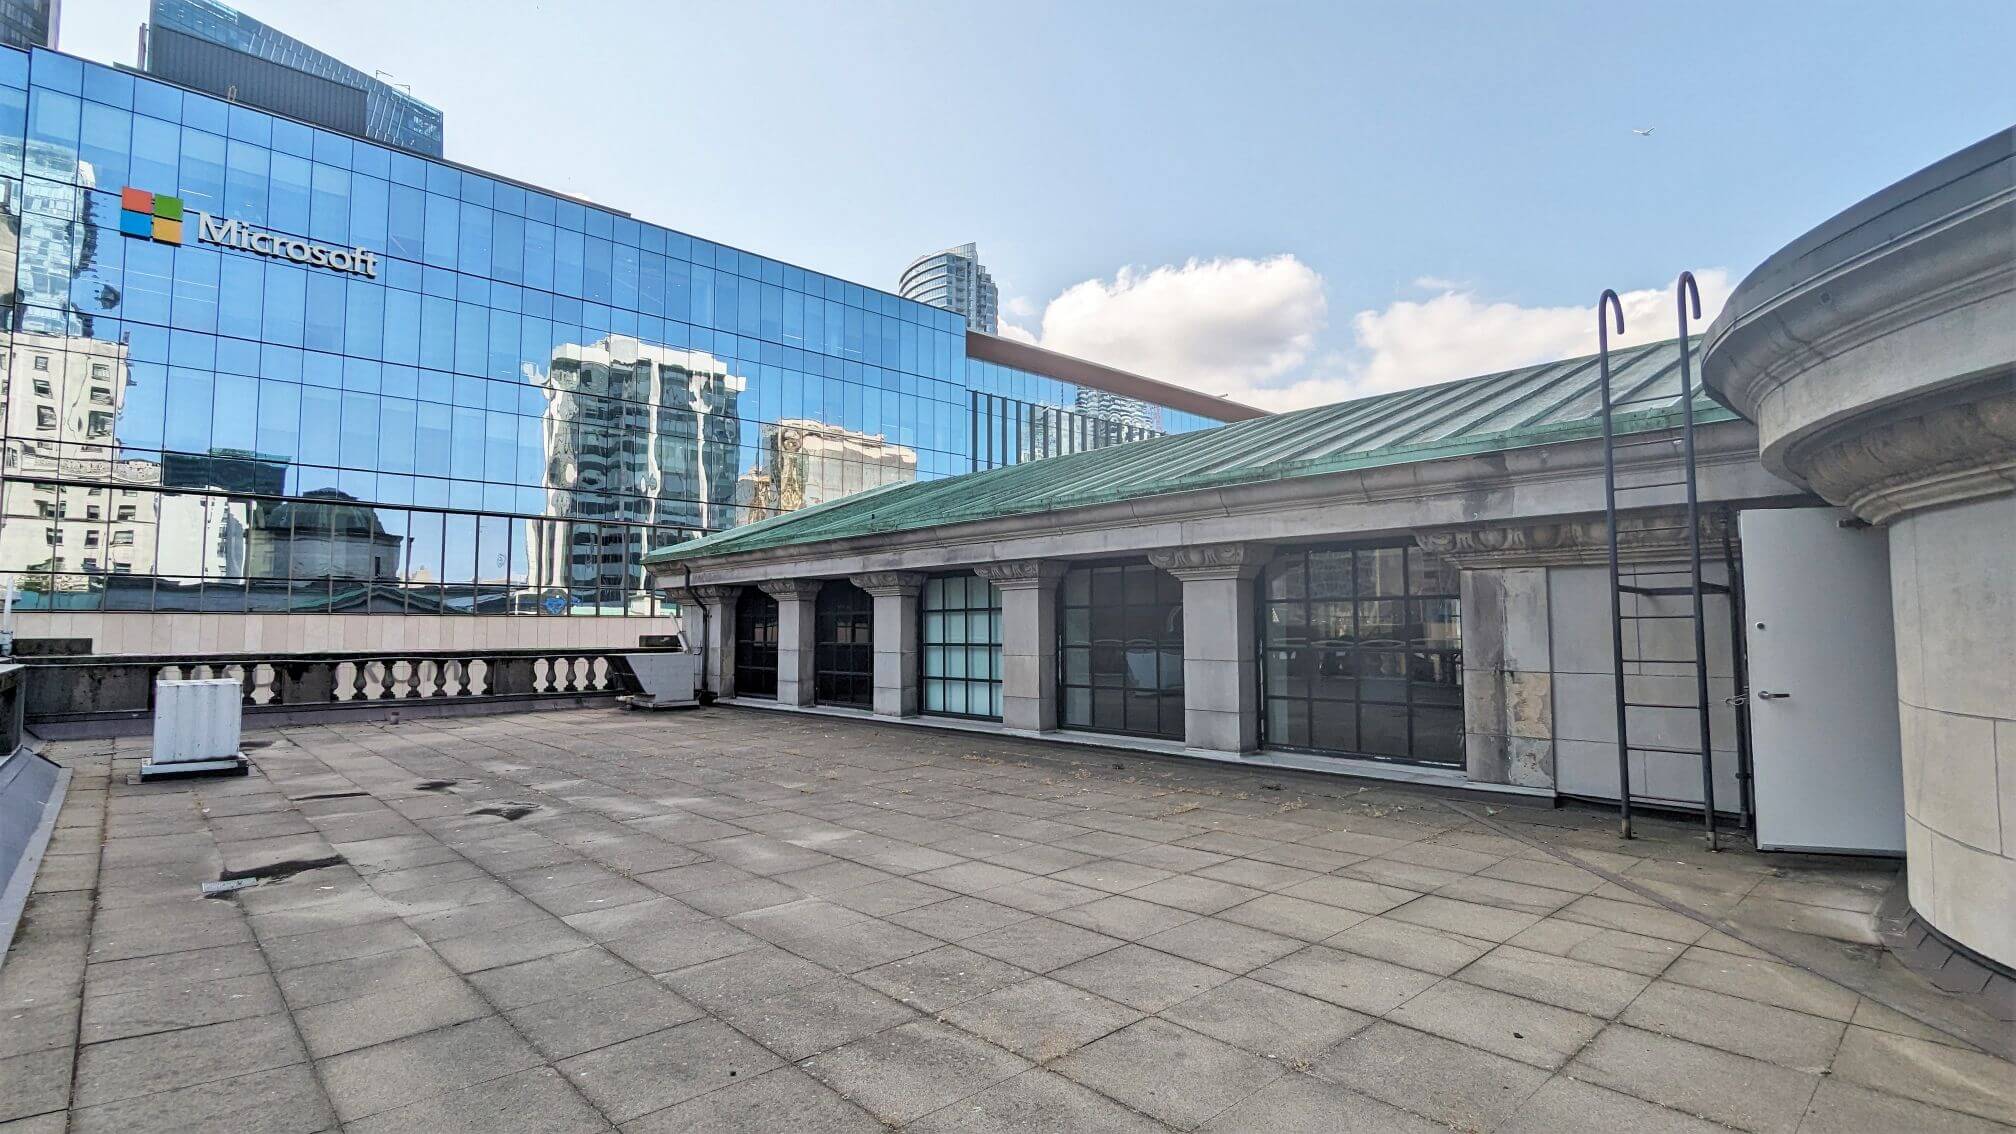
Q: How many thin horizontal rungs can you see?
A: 10